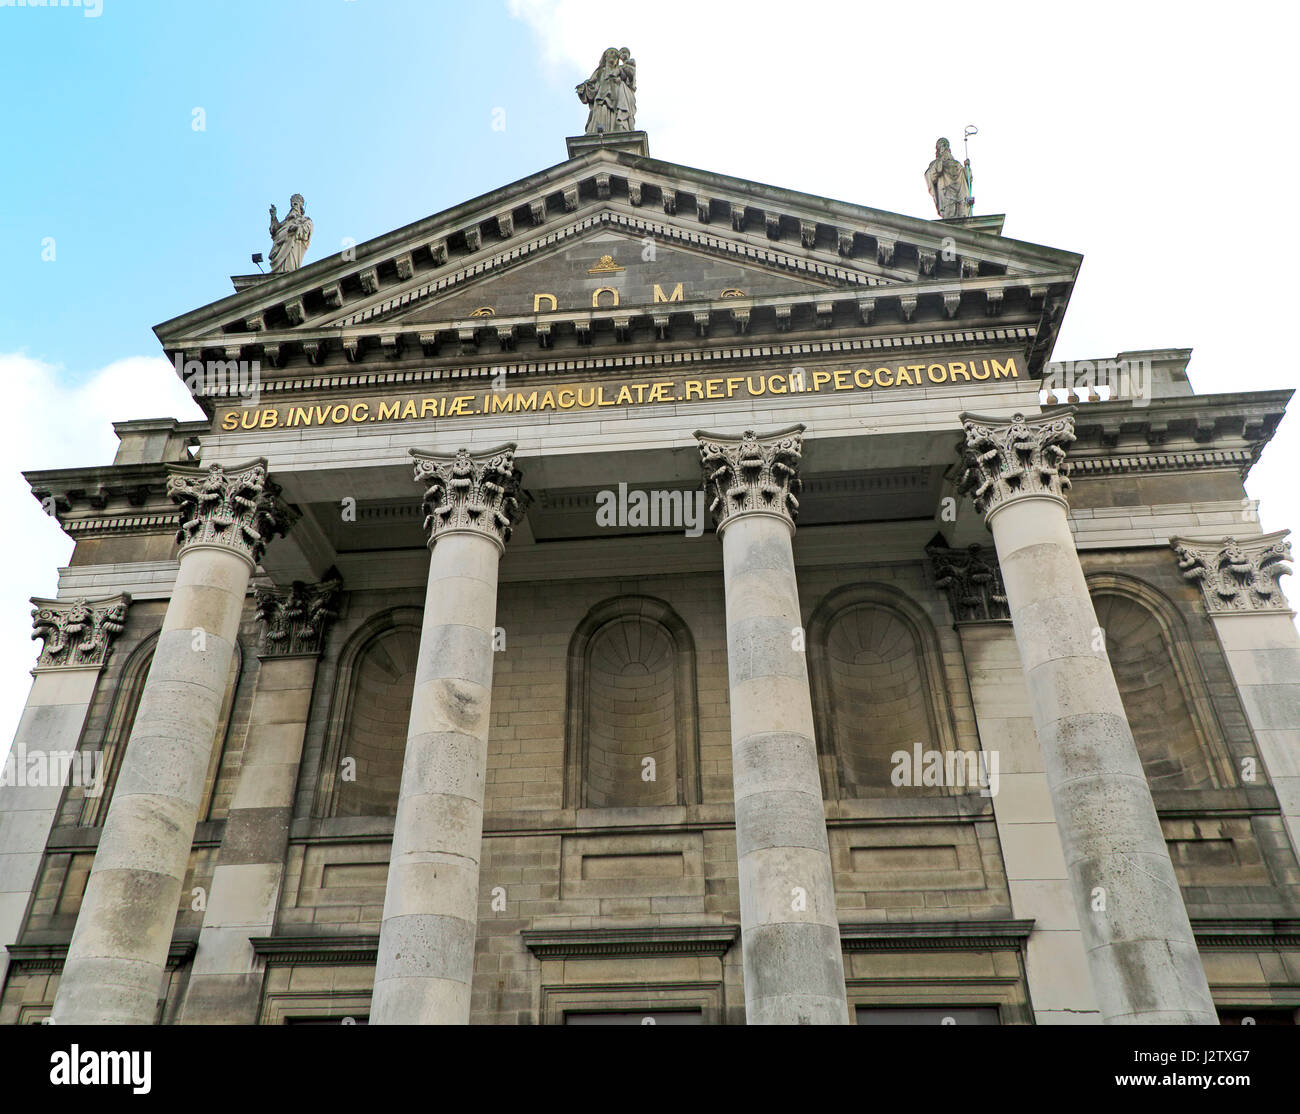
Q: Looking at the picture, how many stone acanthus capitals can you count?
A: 8